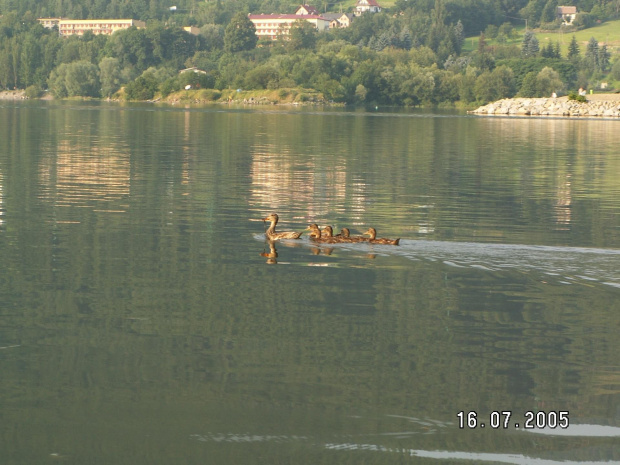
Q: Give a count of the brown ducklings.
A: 5